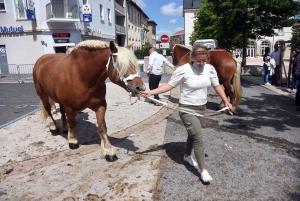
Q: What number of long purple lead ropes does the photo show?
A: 0